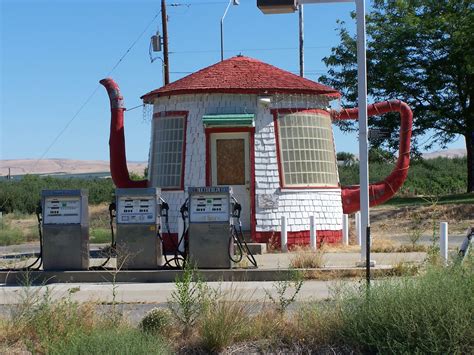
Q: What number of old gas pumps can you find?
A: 3